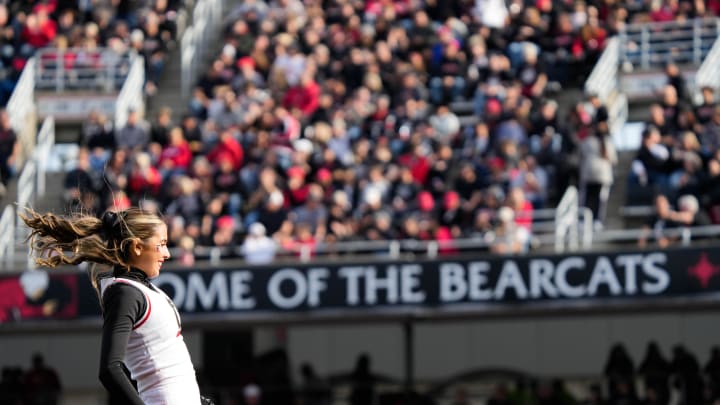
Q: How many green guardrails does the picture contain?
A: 0